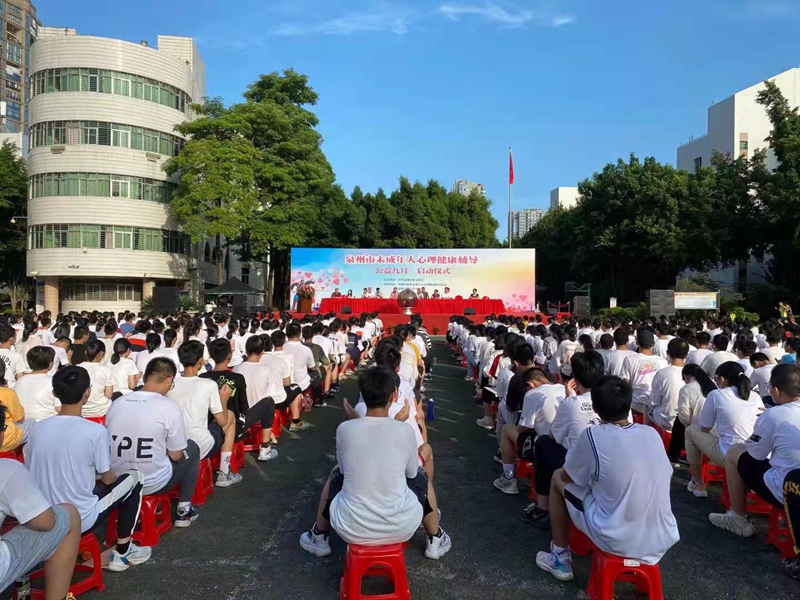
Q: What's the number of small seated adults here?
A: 11